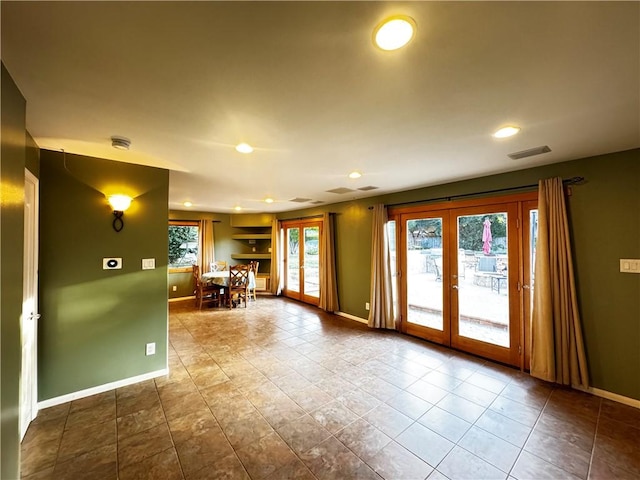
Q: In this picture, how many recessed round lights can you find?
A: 7